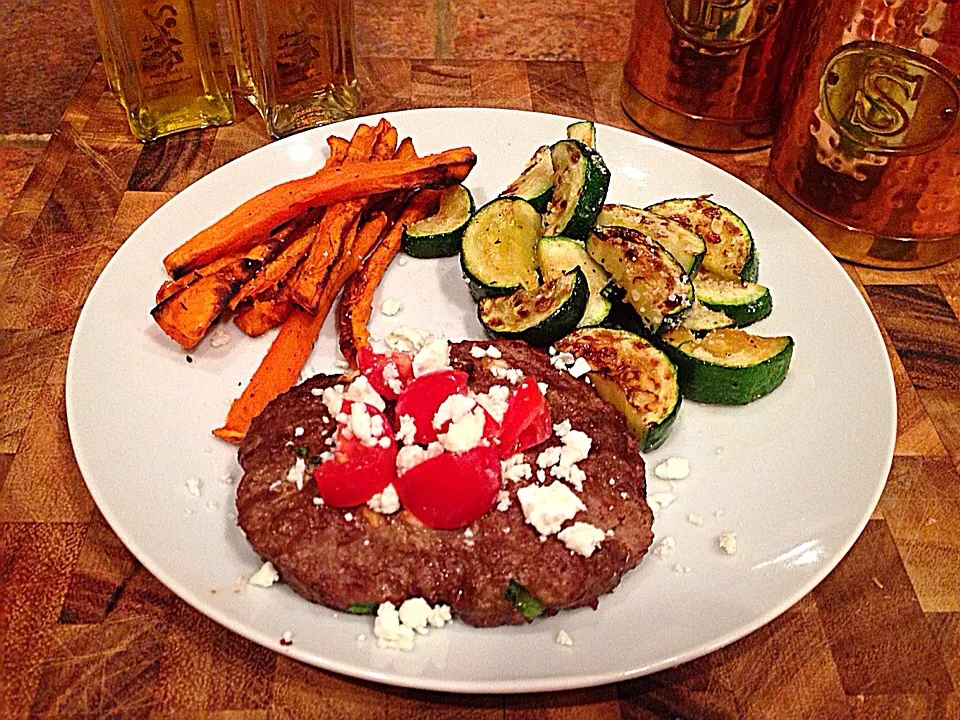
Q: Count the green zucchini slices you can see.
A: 14